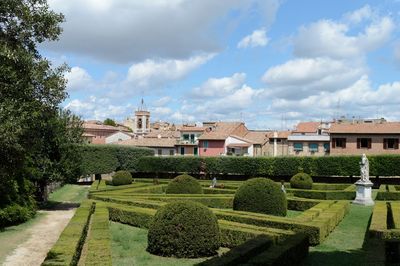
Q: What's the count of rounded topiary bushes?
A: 5